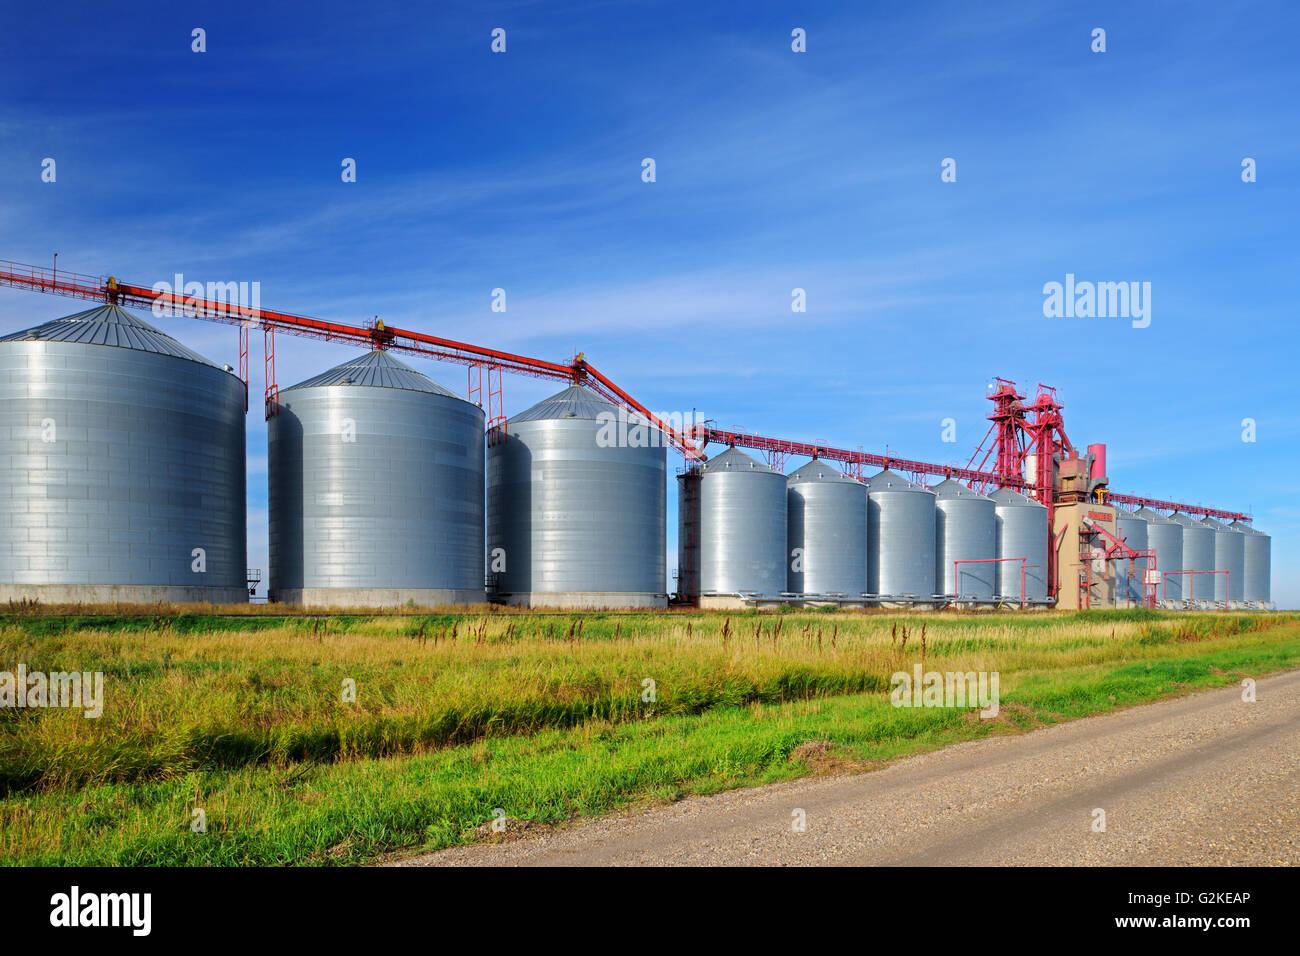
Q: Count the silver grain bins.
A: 13